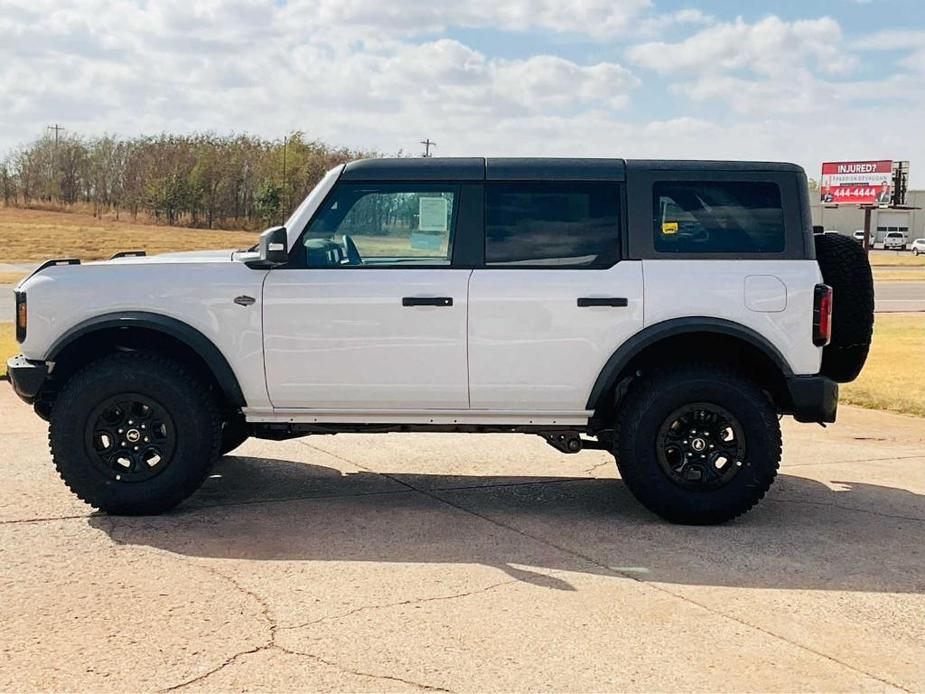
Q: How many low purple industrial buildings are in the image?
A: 0